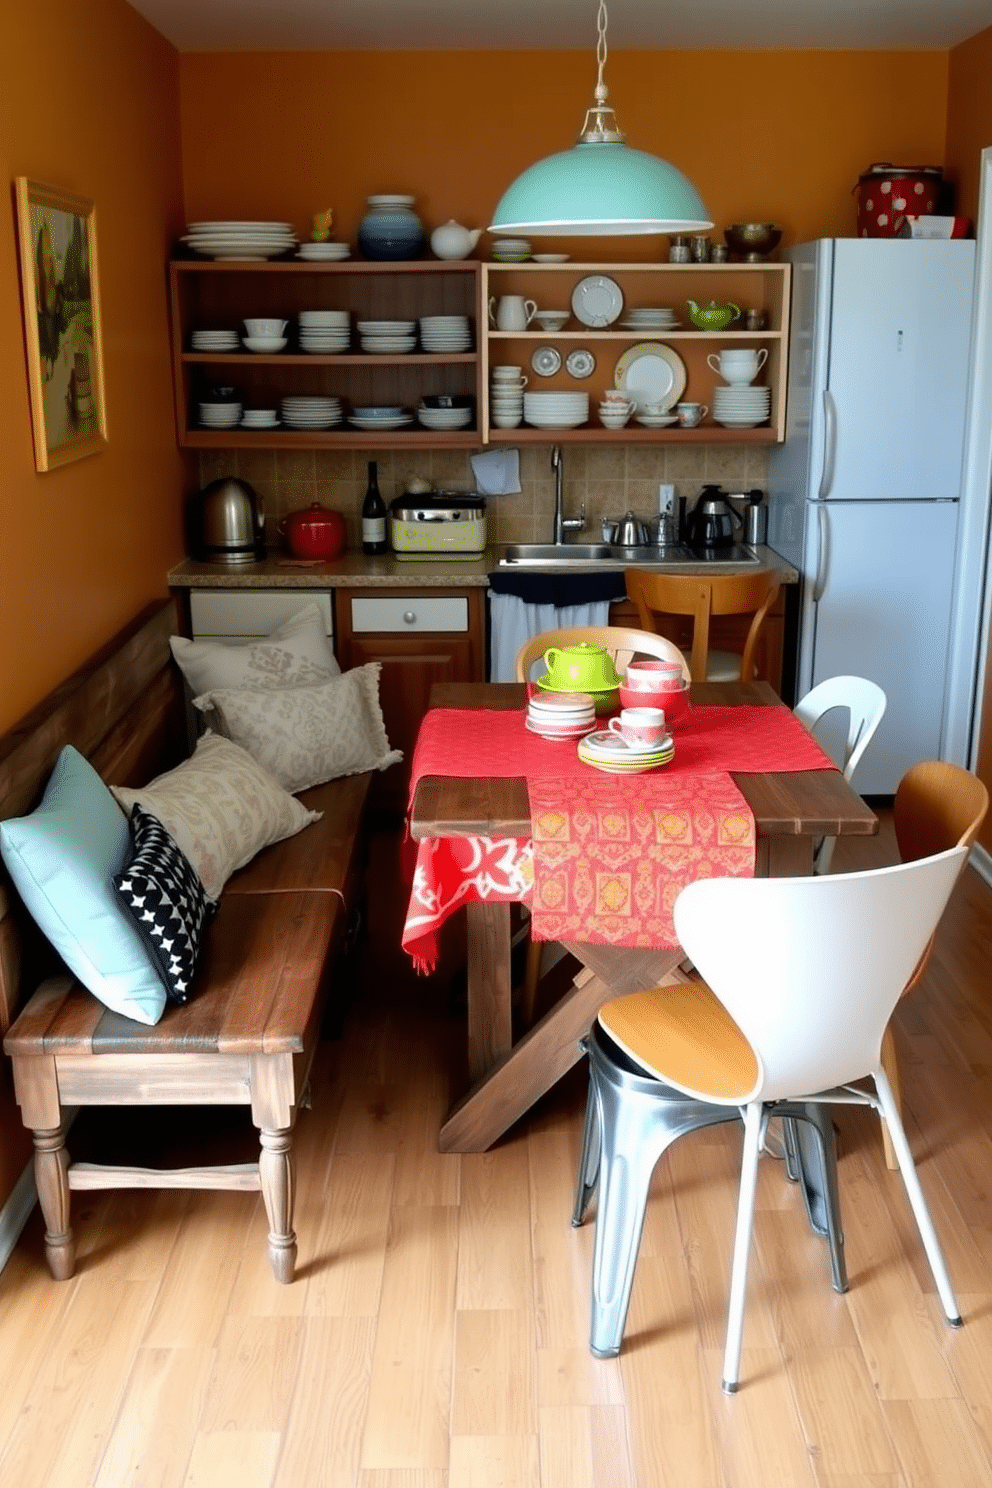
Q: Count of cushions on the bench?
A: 5